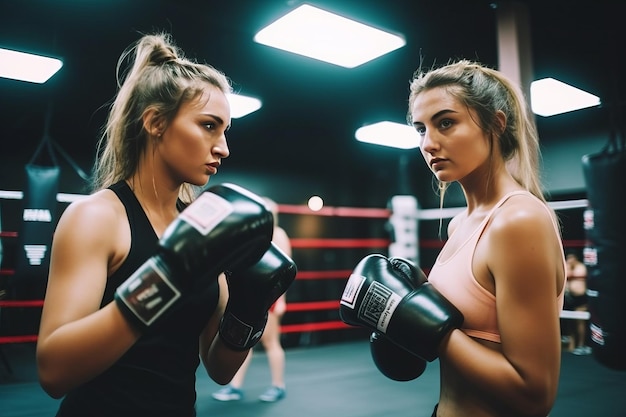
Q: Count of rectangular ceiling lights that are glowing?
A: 5